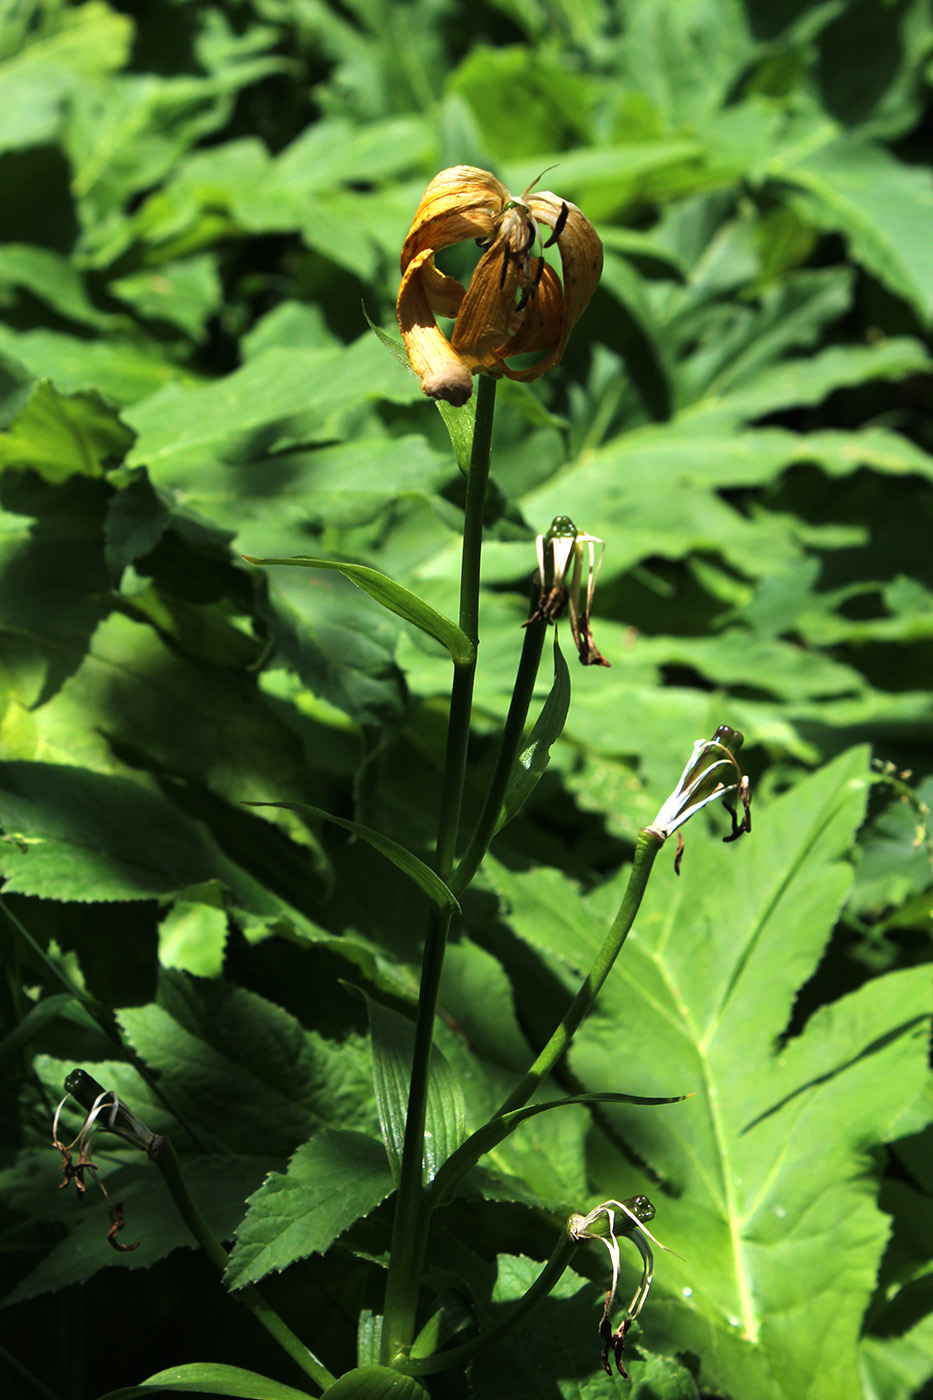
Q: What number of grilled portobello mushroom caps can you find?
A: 0